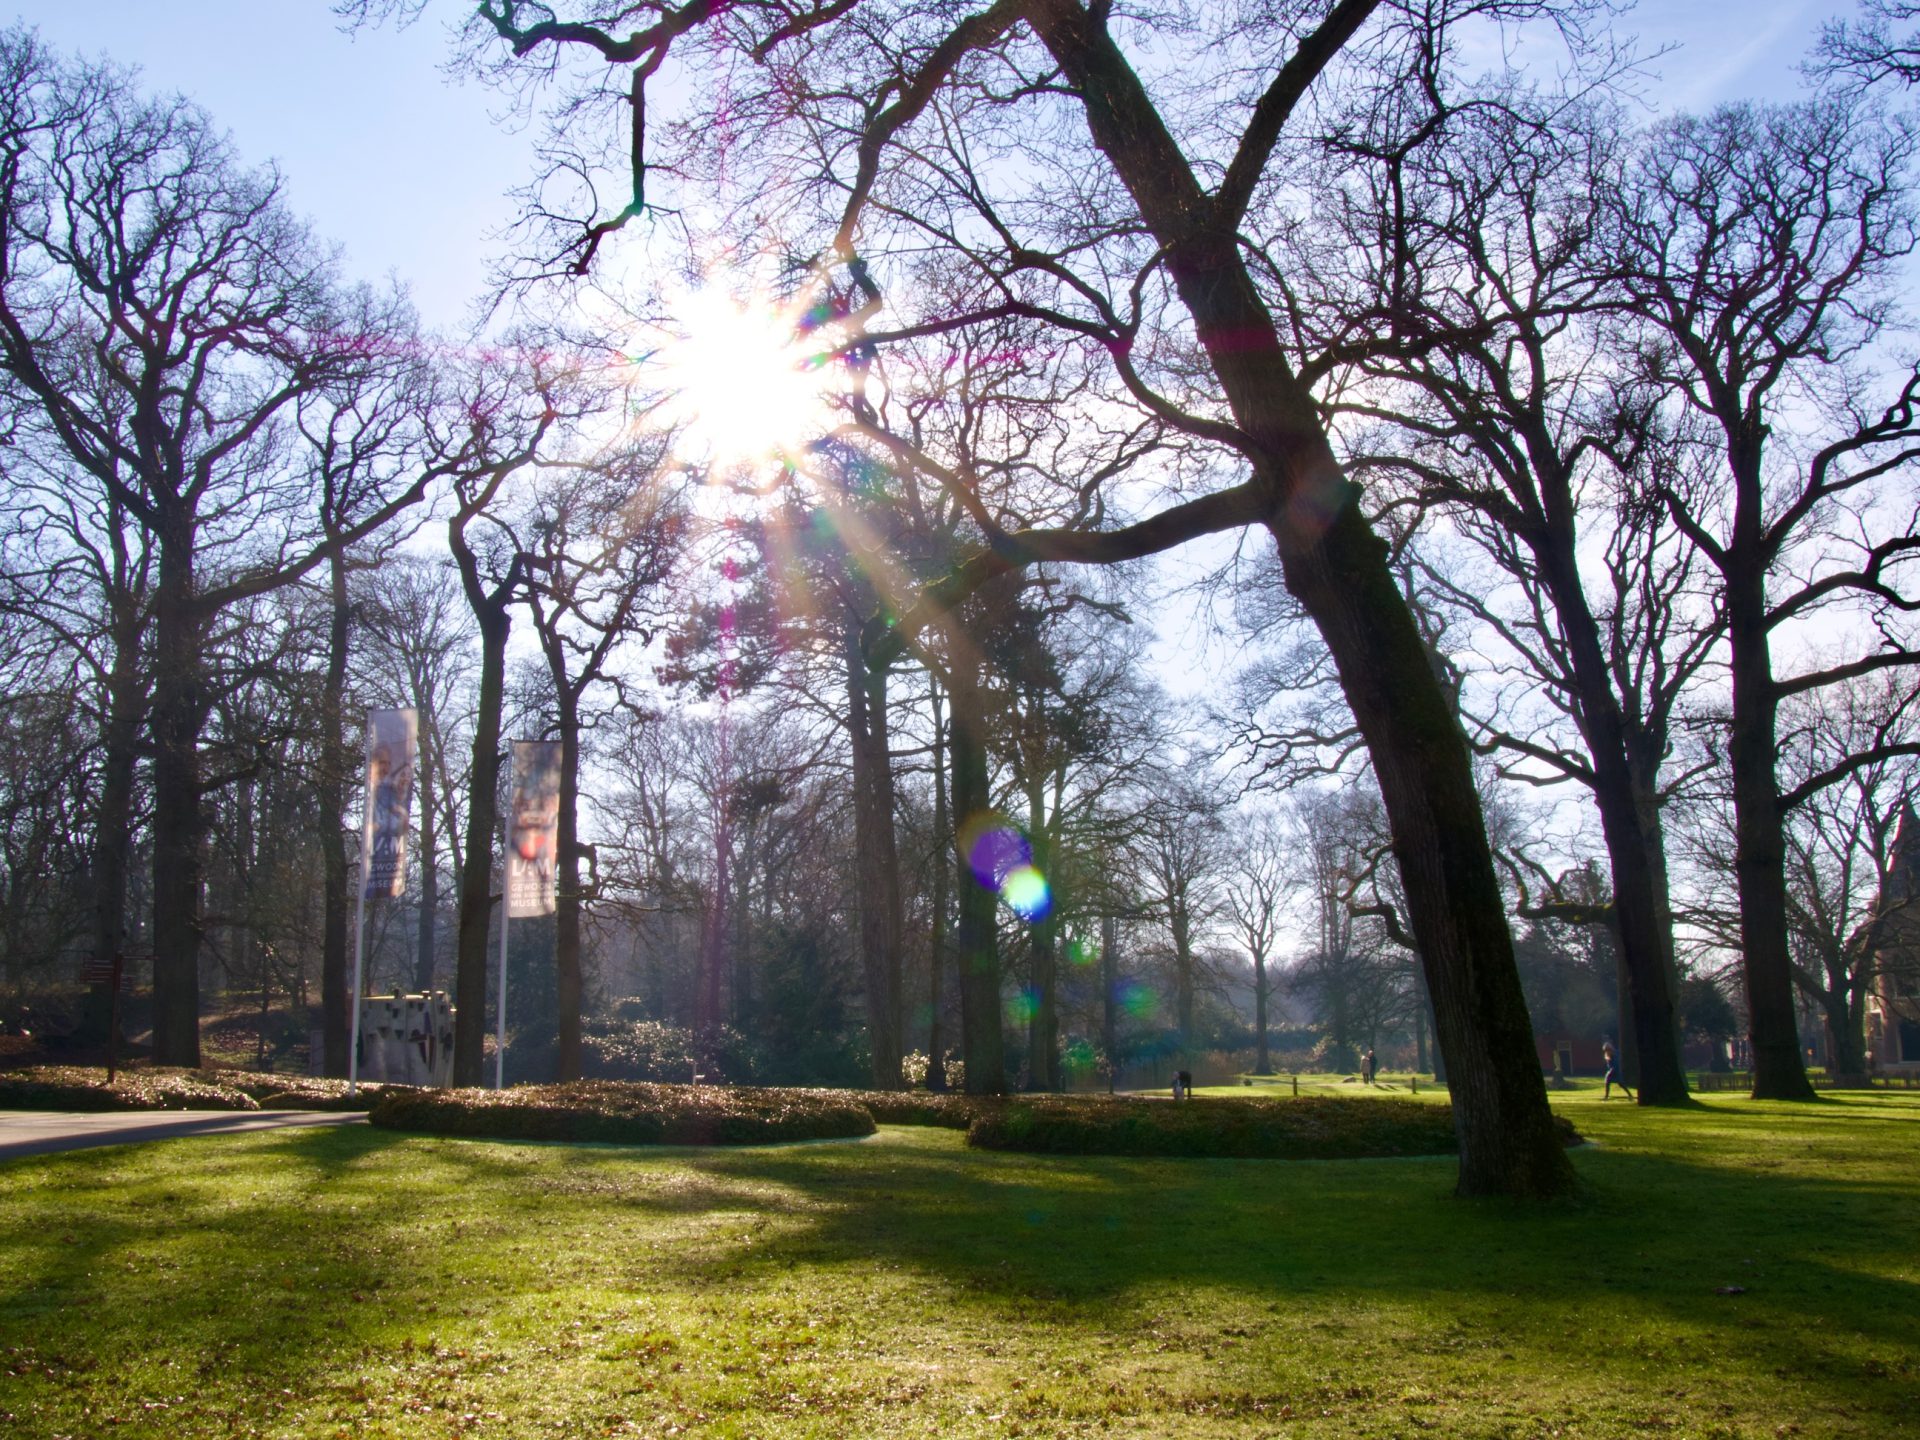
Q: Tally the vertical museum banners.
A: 2